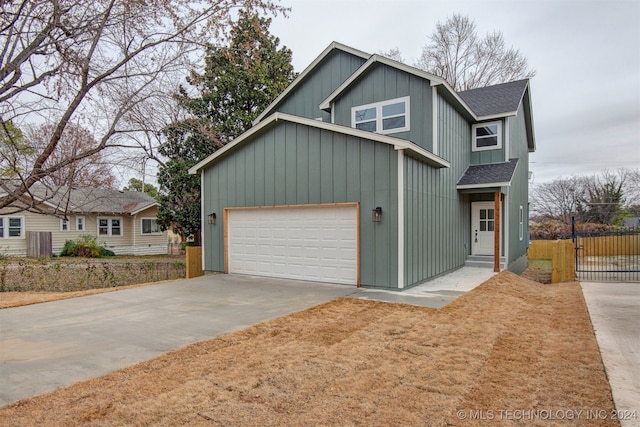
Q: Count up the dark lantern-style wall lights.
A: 2